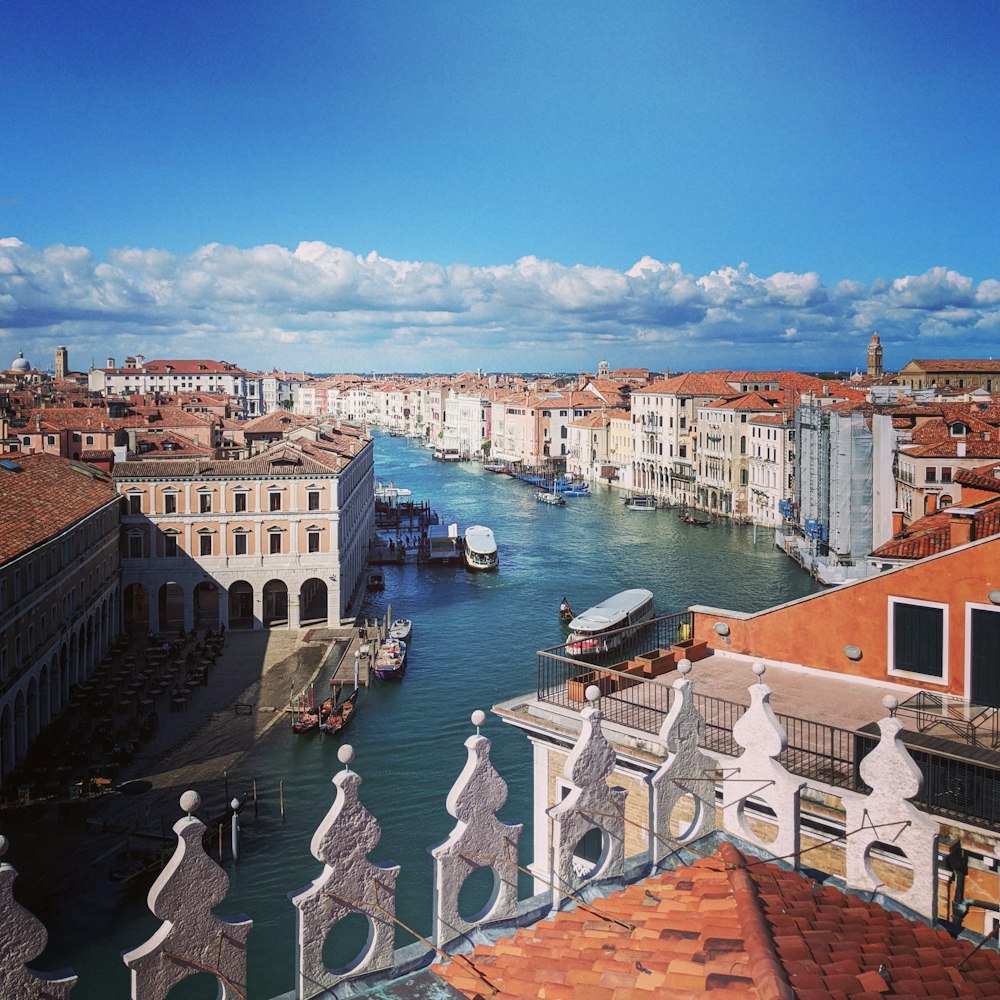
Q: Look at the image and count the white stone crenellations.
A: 8